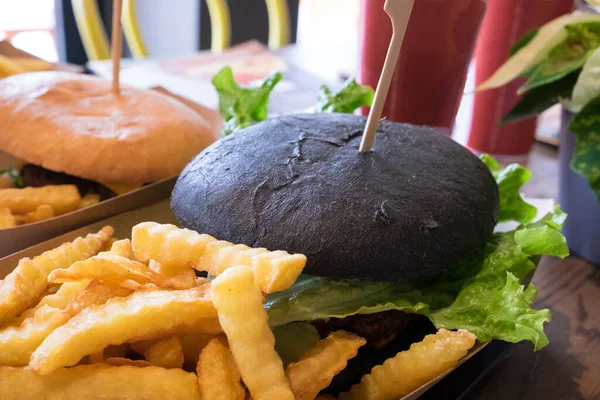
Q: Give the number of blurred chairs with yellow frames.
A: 2